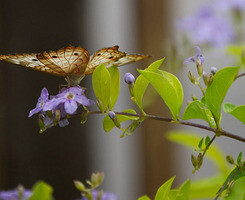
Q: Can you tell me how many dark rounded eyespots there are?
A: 5